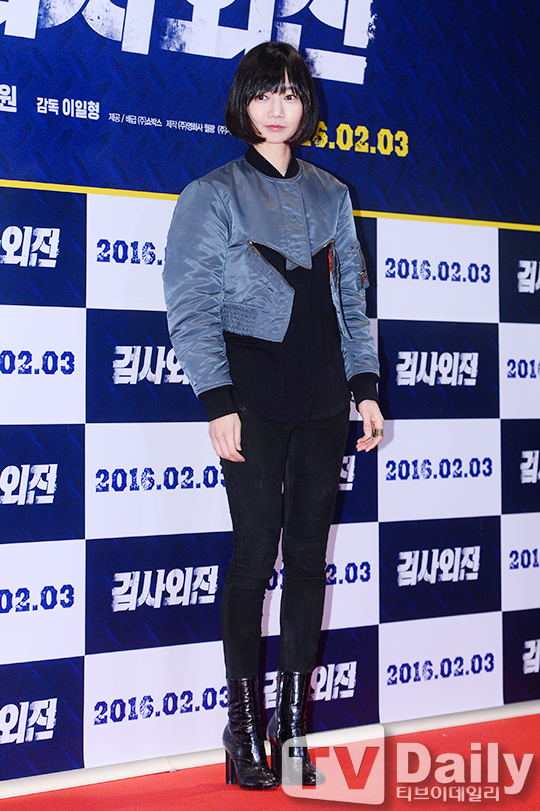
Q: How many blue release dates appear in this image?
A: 11